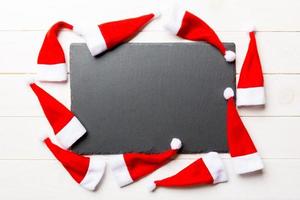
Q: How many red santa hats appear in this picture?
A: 9